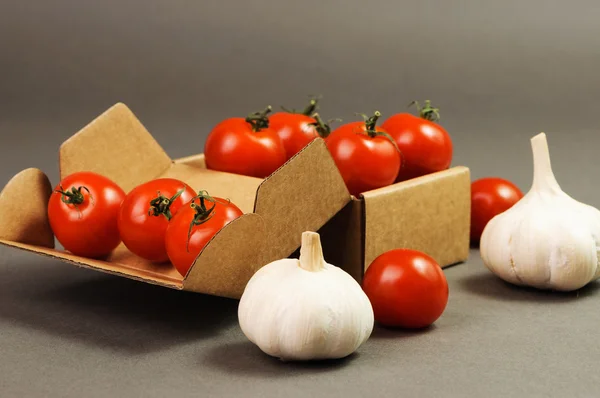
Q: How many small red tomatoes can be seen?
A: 9